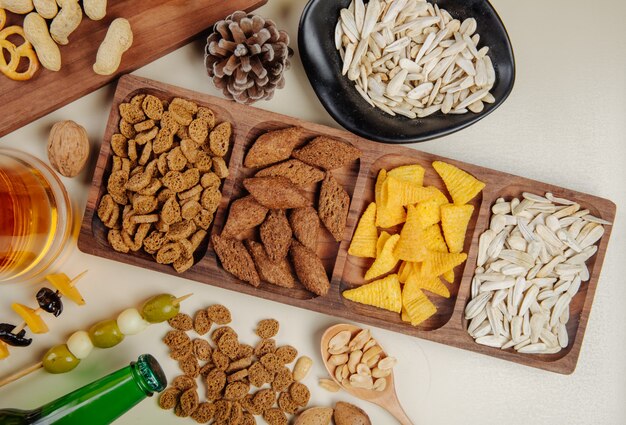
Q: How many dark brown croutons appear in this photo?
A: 11